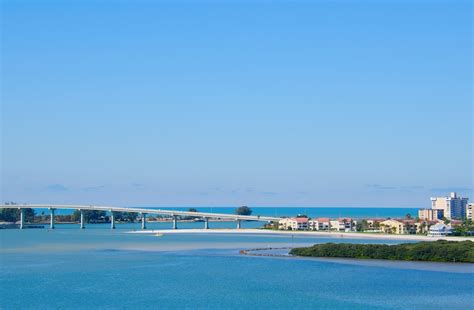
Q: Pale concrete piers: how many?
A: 8